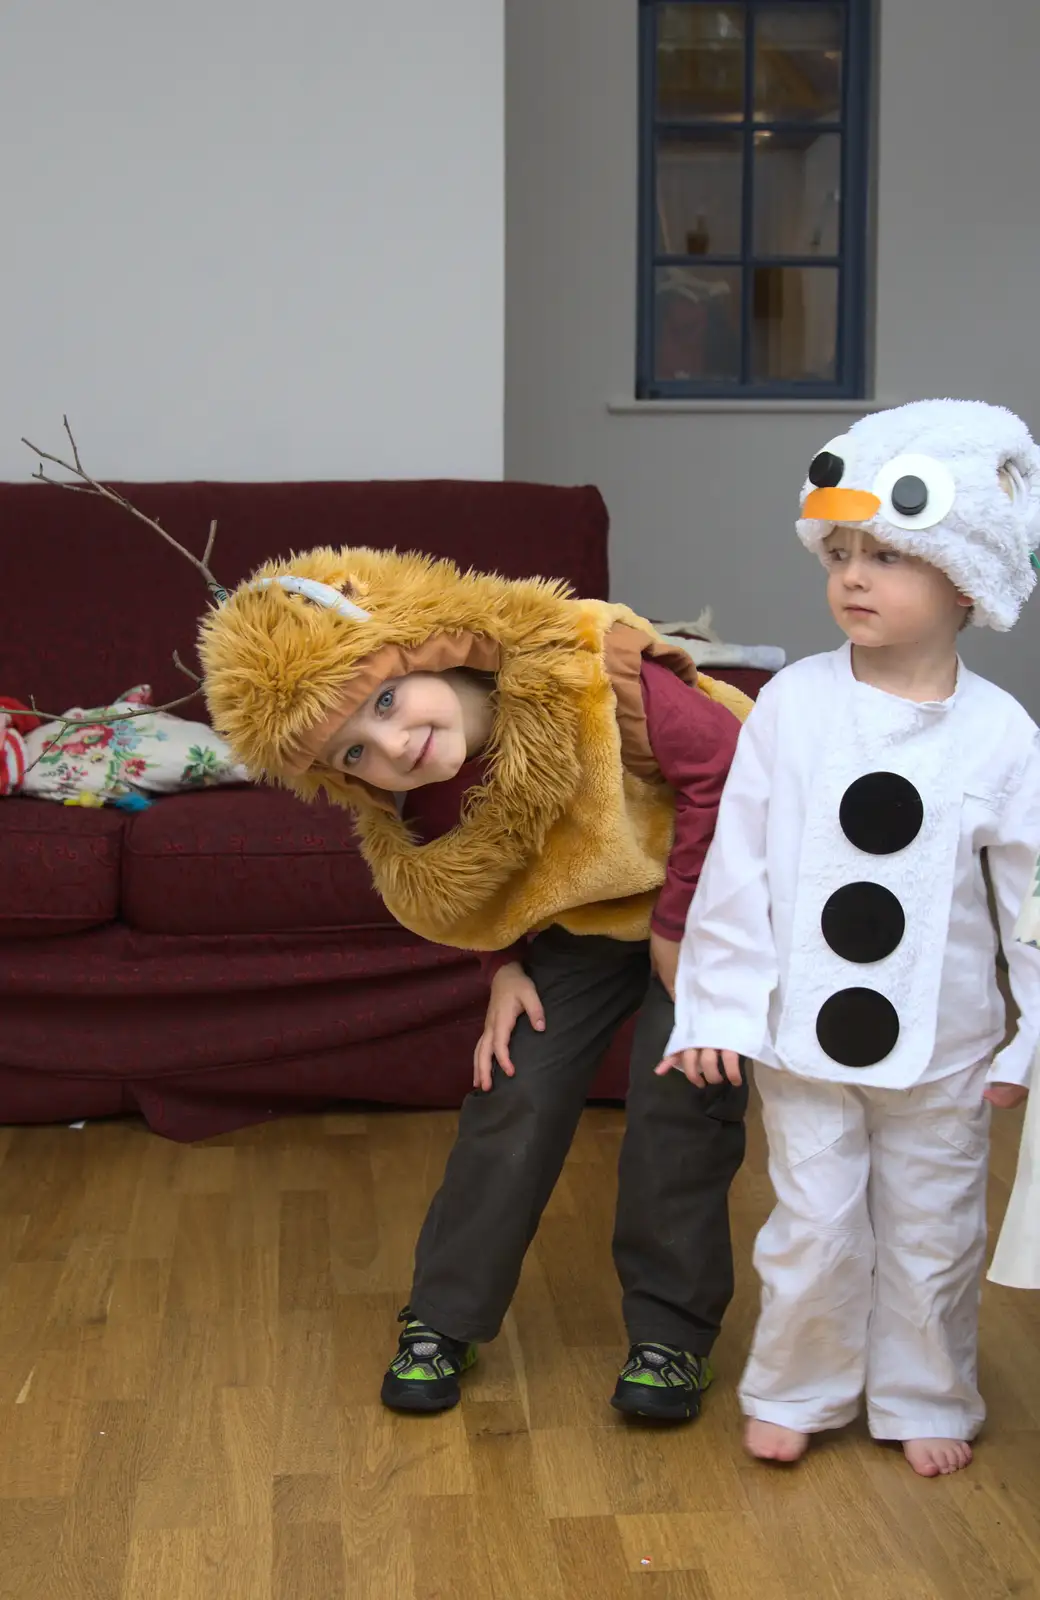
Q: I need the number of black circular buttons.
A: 3